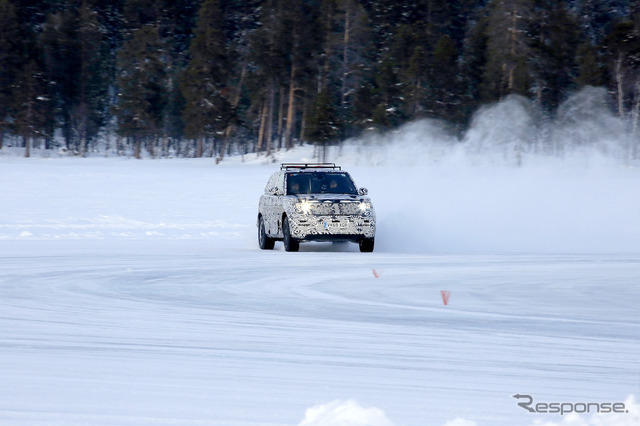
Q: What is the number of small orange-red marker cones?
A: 2